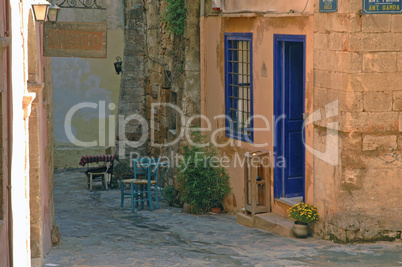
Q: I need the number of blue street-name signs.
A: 2